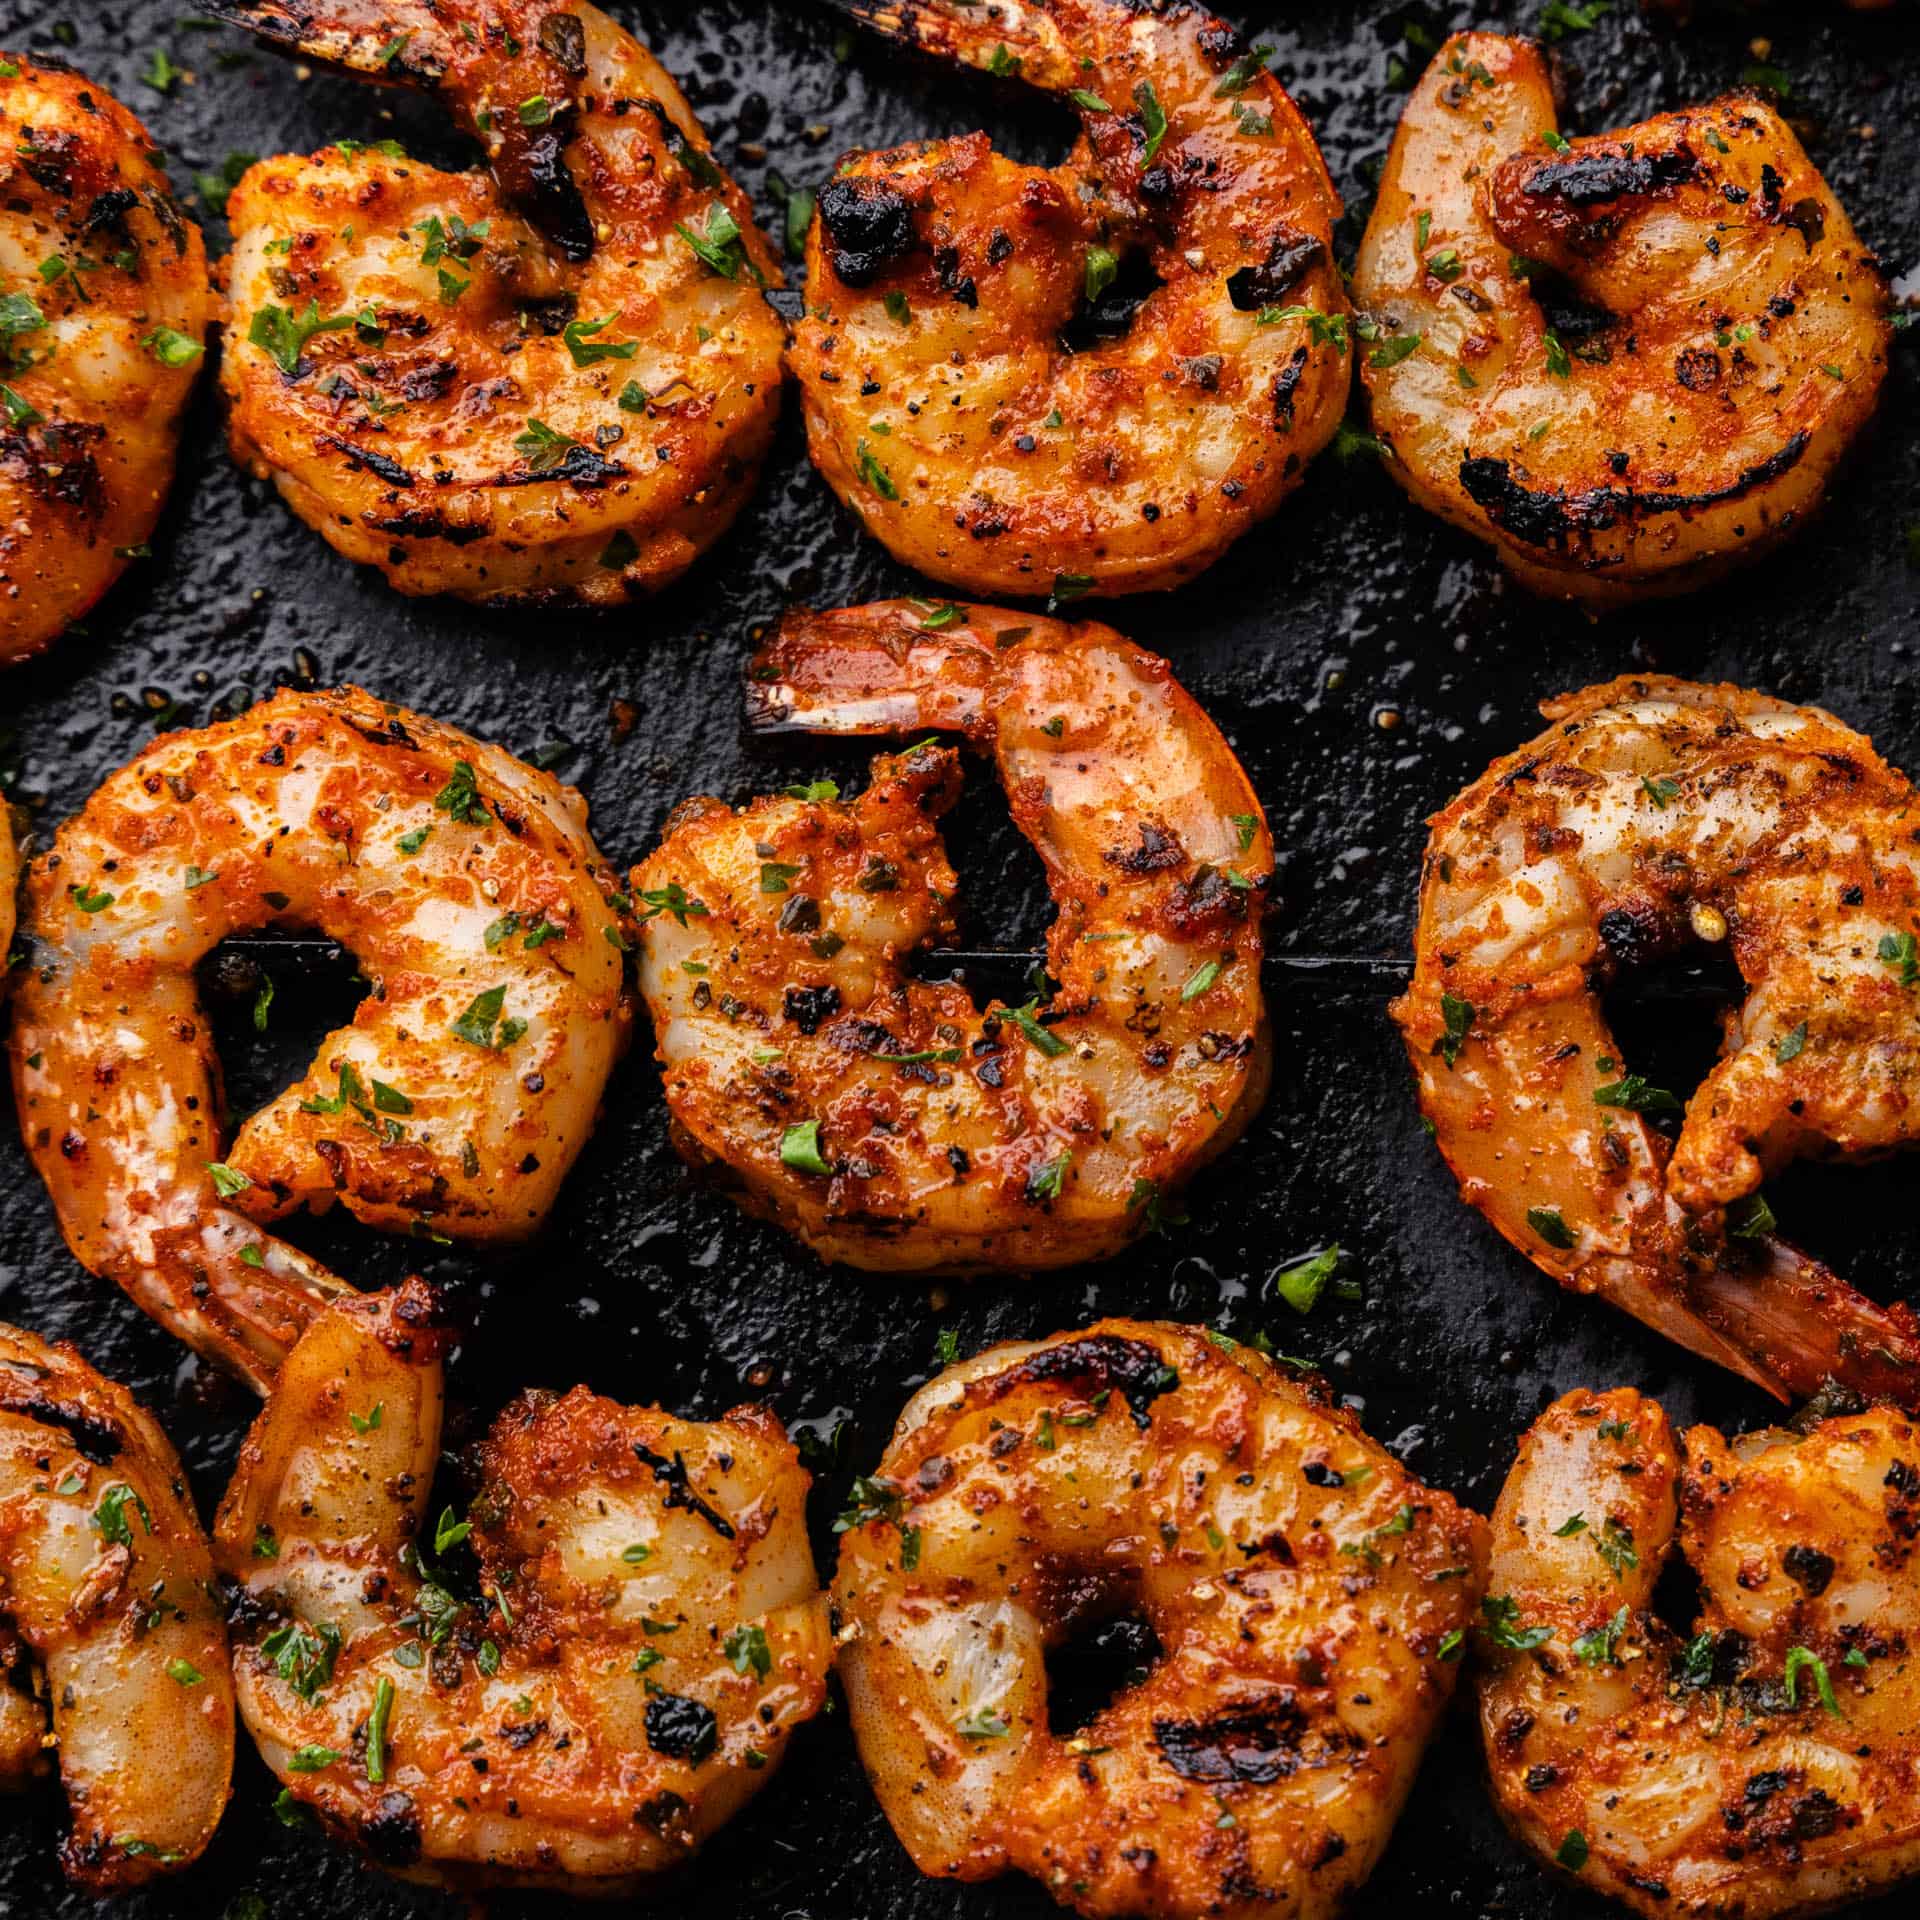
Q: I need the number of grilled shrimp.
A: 11